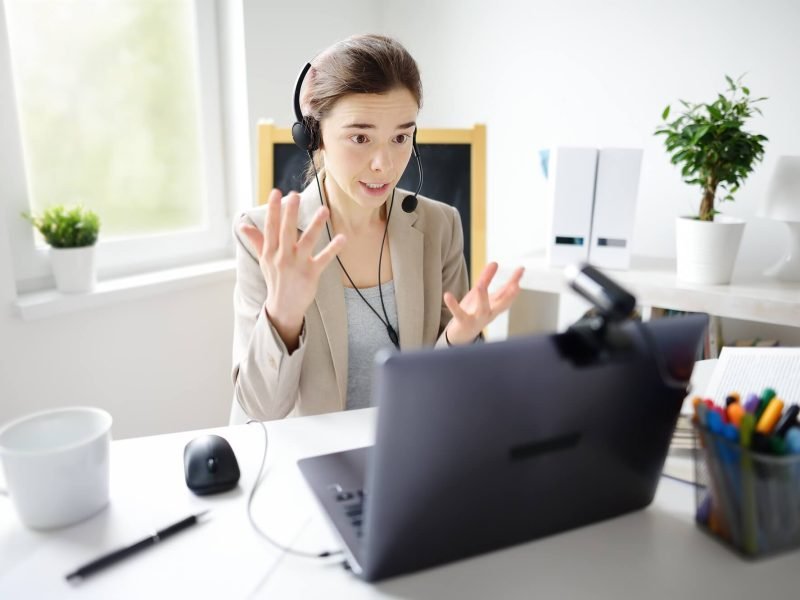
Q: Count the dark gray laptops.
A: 1